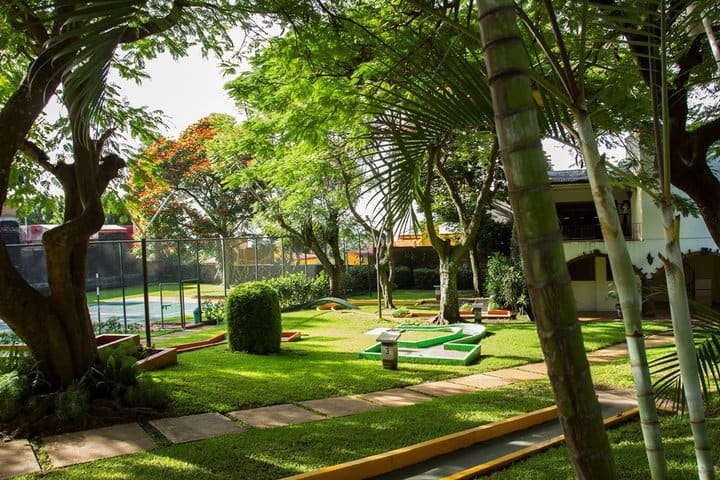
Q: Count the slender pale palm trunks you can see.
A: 2